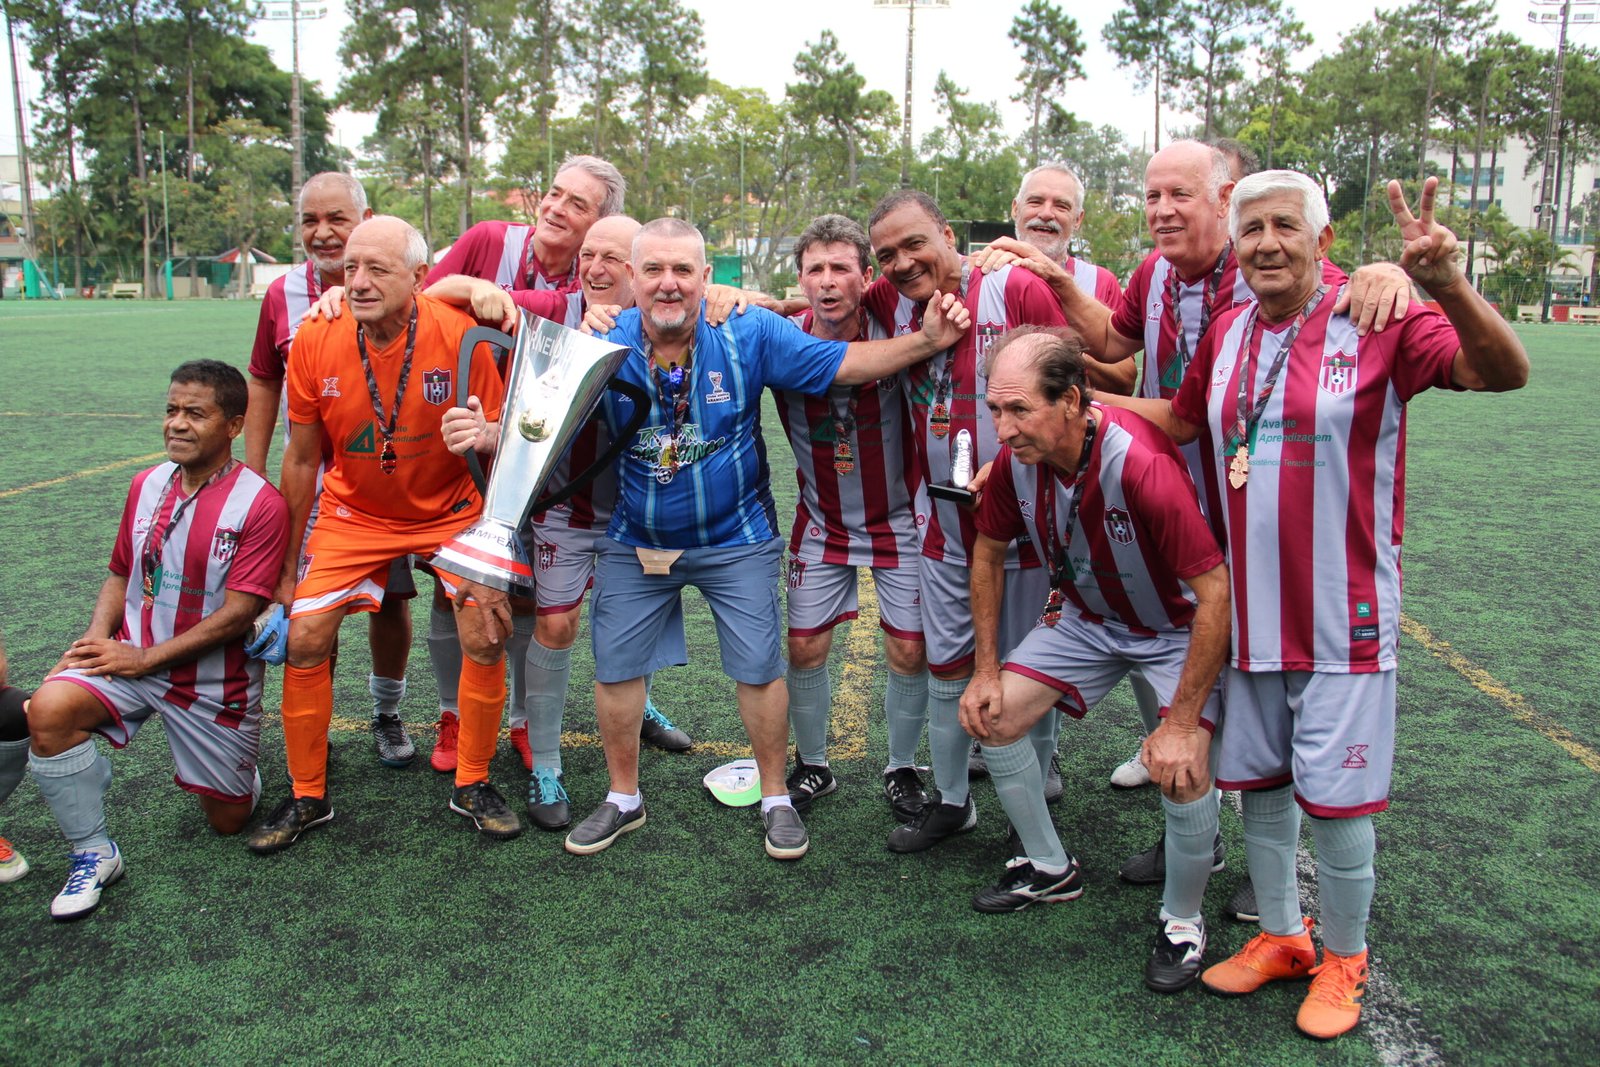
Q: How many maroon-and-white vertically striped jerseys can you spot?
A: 10